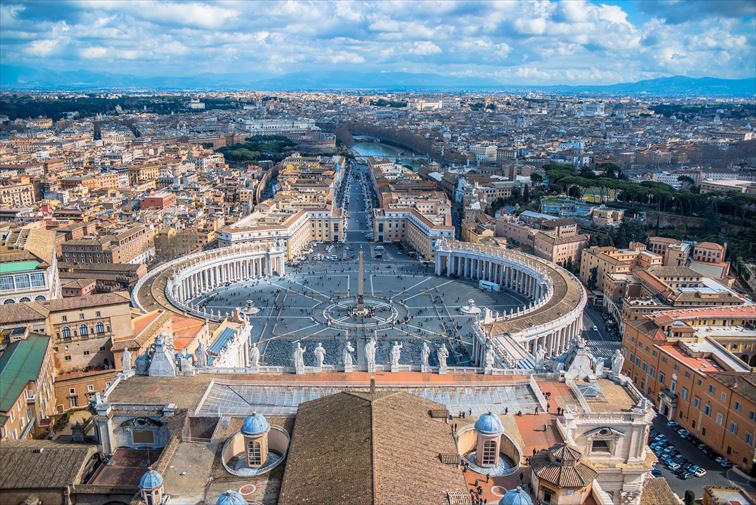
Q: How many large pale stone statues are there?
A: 13